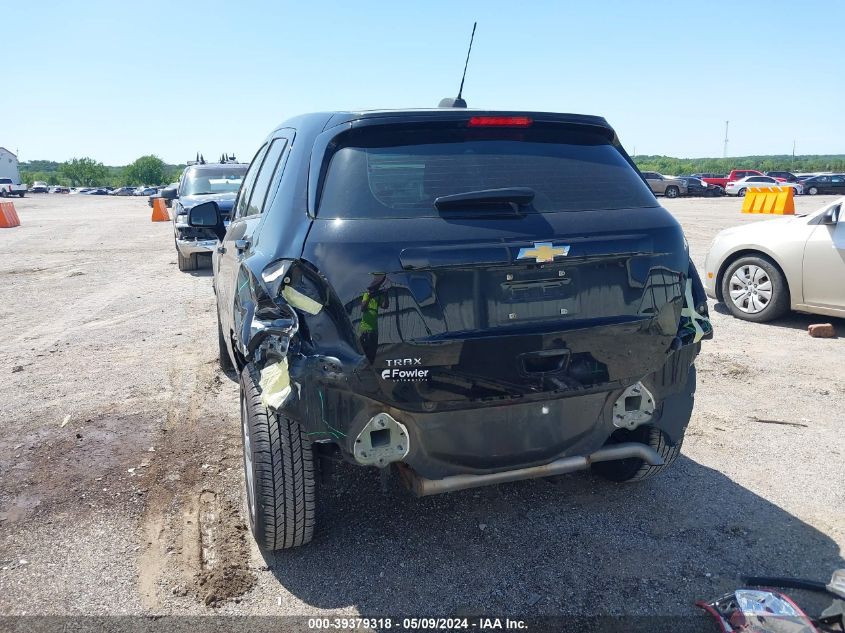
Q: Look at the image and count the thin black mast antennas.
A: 1